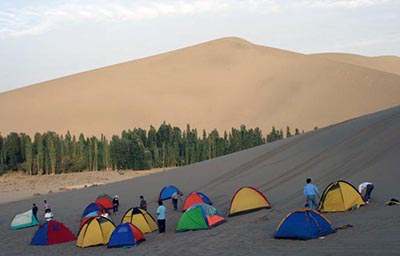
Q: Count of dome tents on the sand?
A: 14